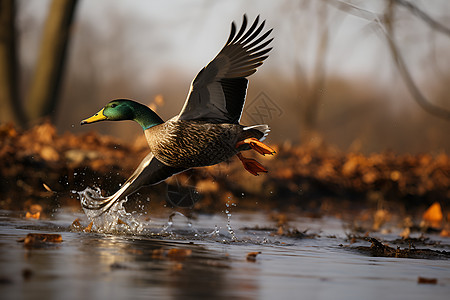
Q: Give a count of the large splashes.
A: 1